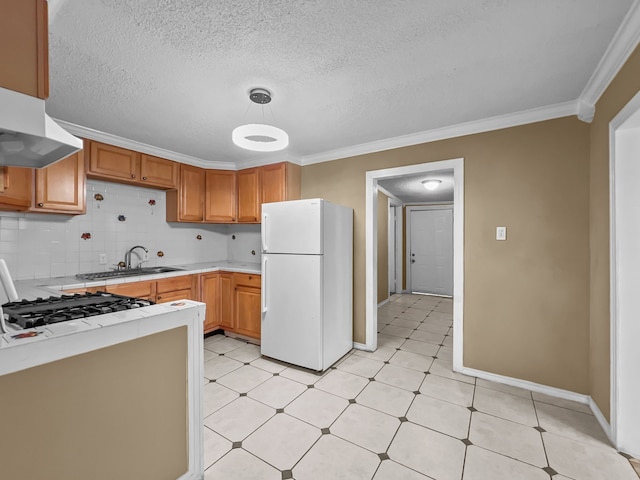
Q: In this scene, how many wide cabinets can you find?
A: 2